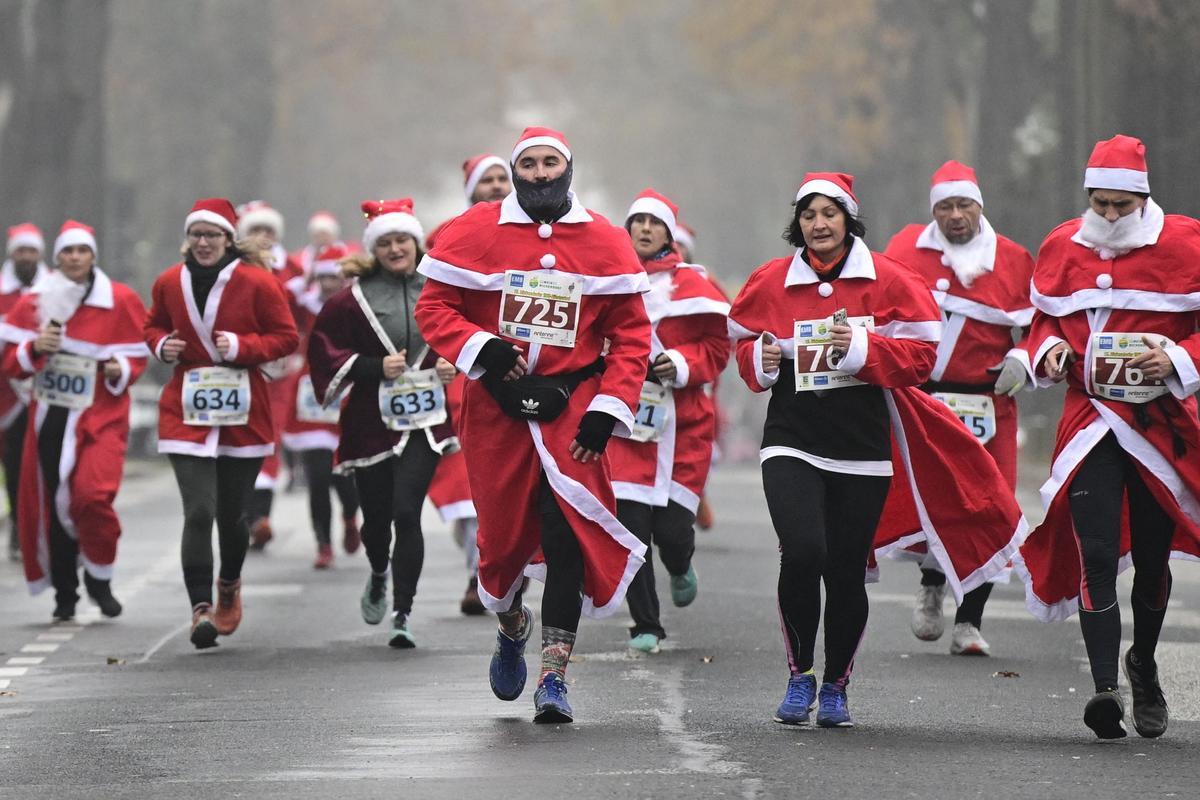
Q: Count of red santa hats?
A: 14